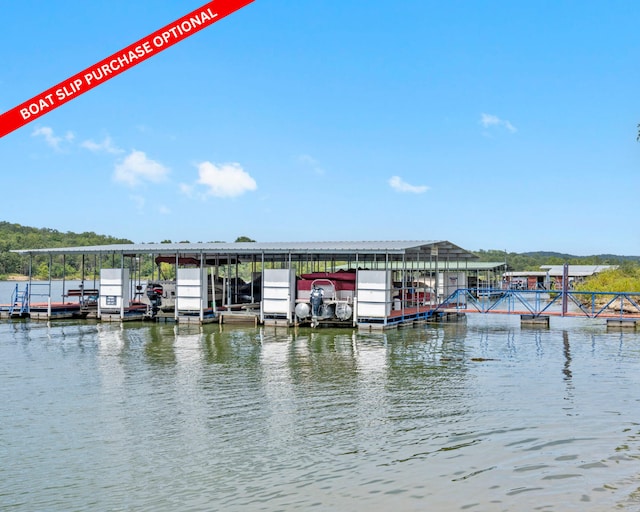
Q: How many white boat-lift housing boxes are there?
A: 4